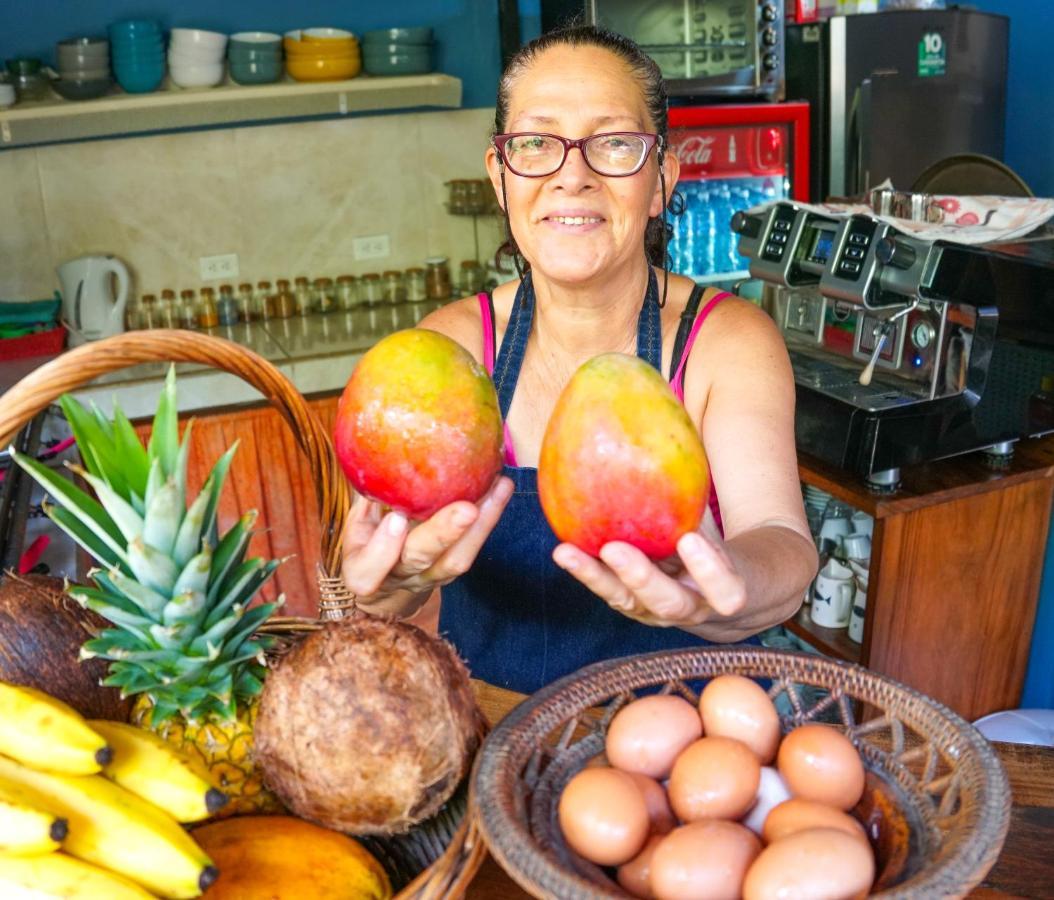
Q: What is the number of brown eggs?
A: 10